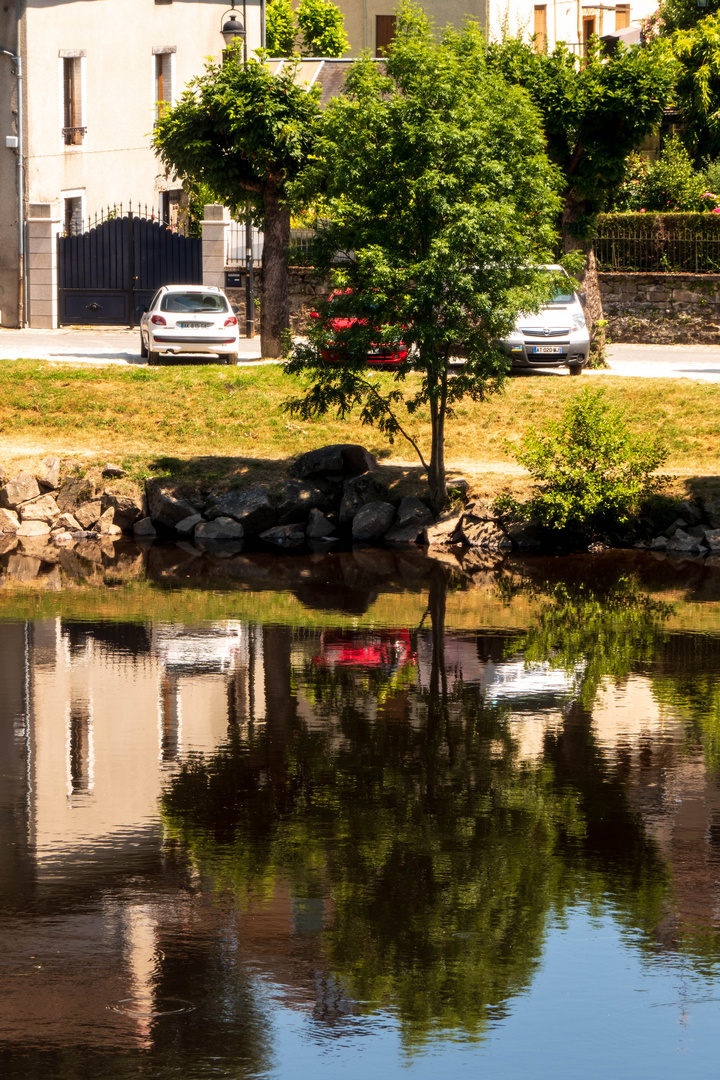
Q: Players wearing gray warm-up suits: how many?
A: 0